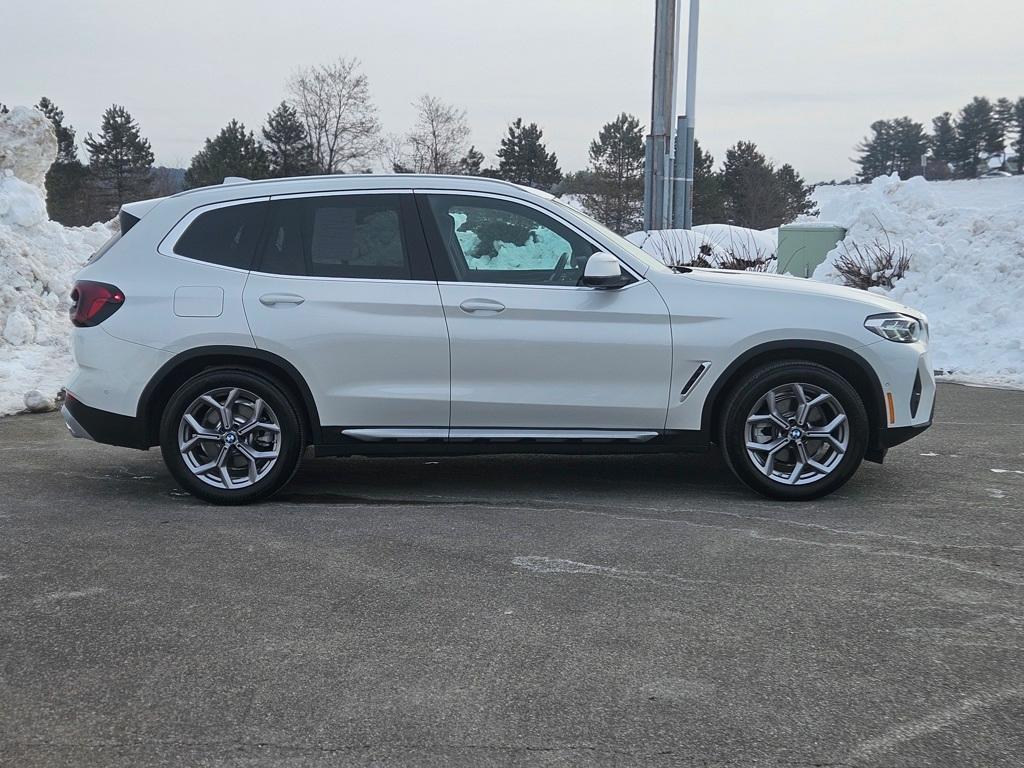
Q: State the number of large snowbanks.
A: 2